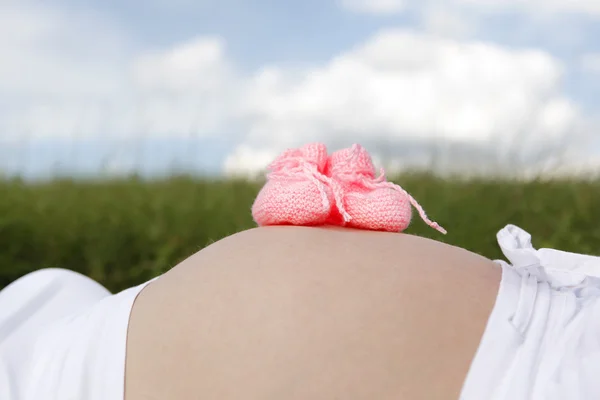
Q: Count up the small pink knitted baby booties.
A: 2